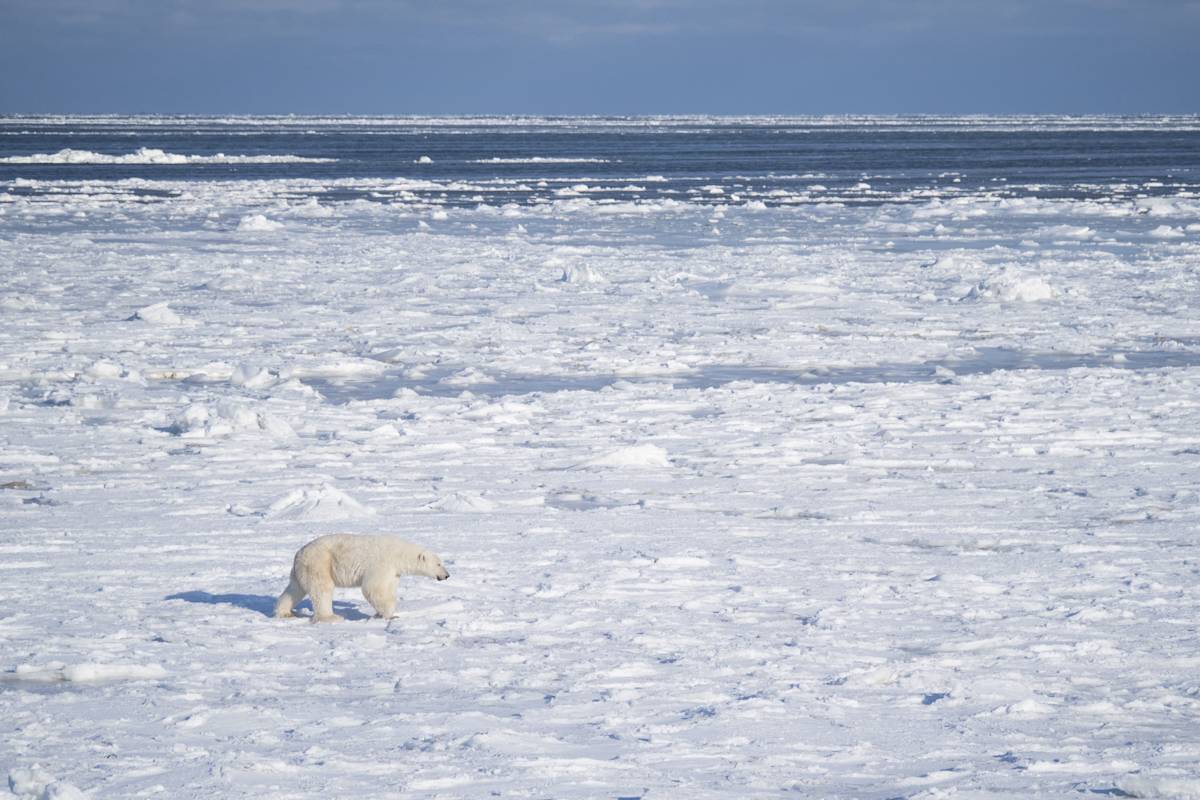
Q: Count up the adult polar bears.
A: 1